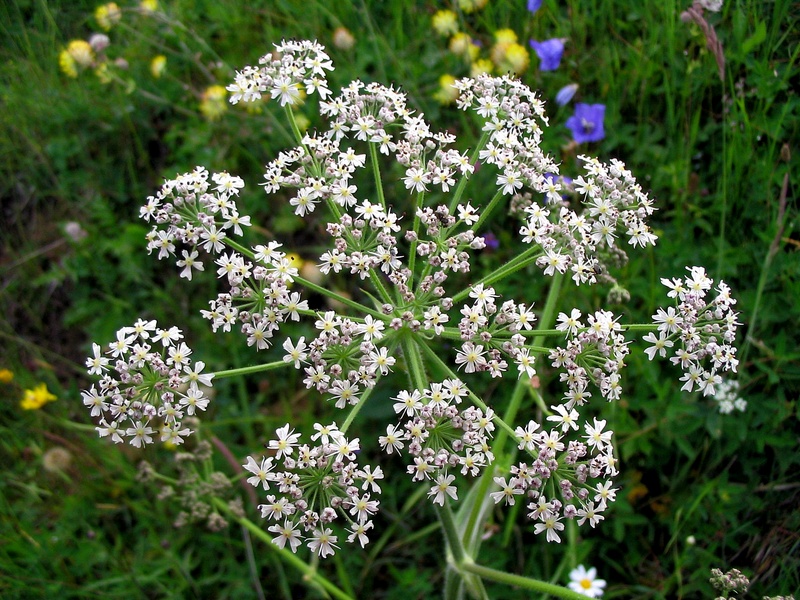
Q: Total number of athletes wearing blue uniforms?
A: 0